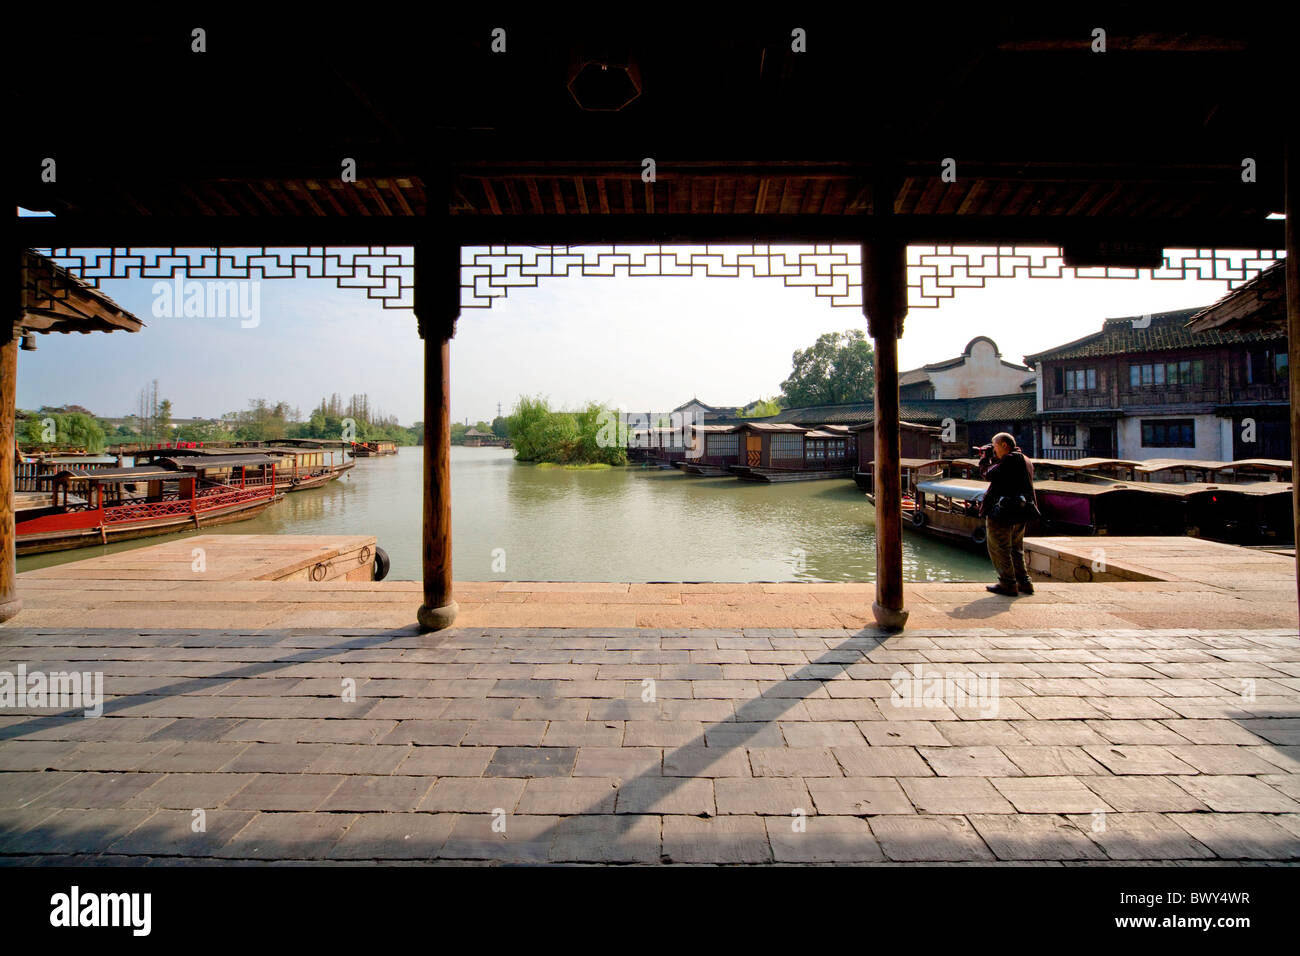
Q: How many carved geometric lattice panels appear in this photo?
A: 3